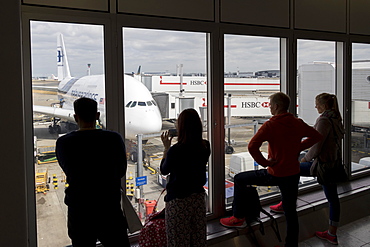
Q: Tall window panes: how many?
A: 5